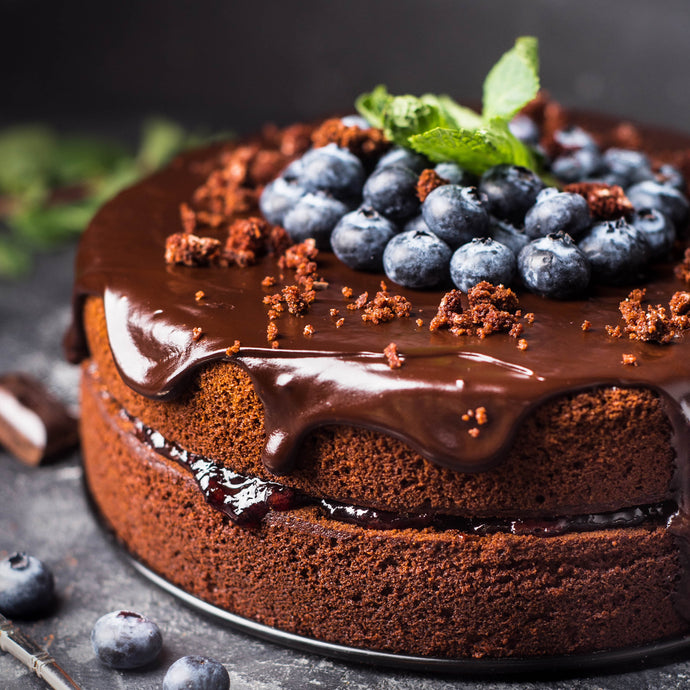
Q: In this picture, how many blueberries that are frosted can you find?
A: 0